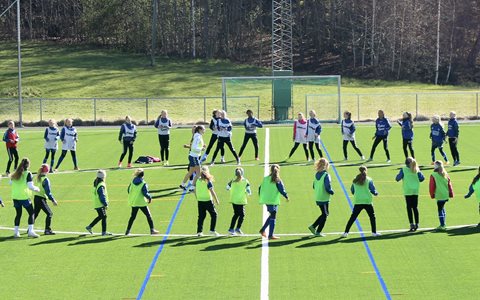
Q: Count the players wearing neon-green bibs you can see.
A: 12